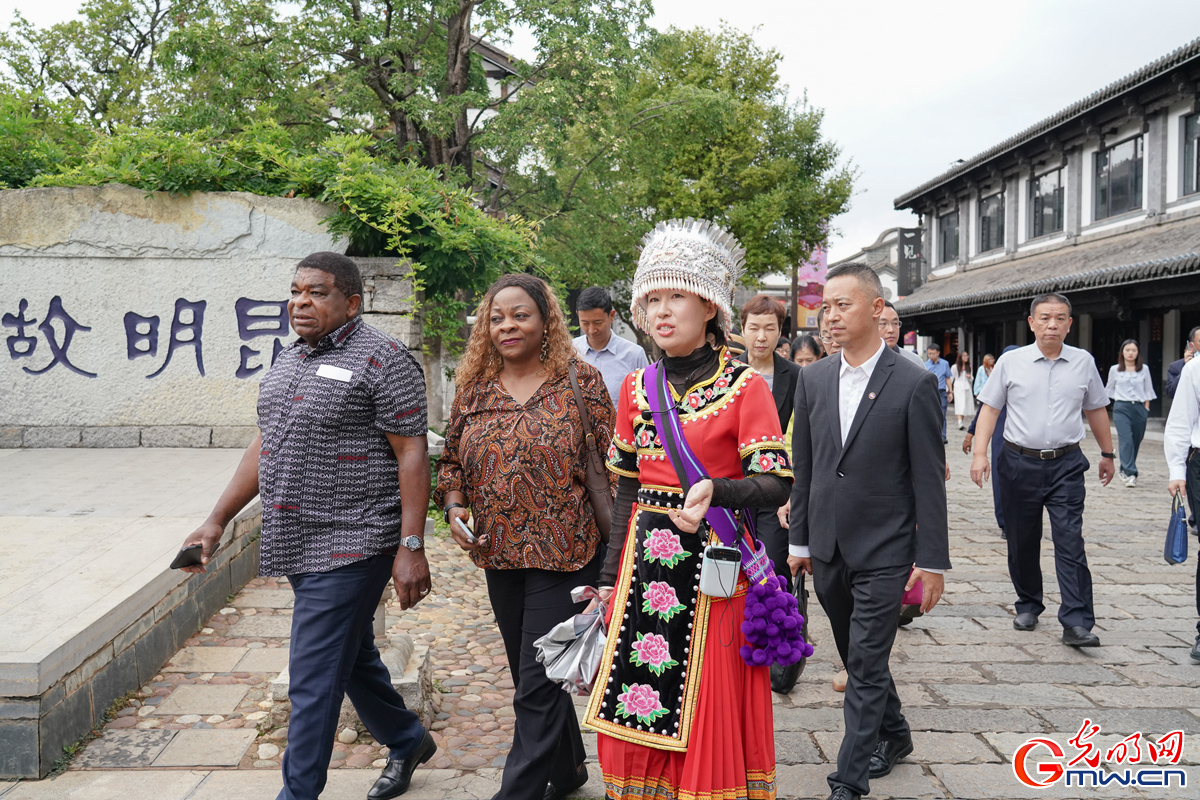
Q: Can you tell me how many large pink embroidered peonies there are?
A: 4